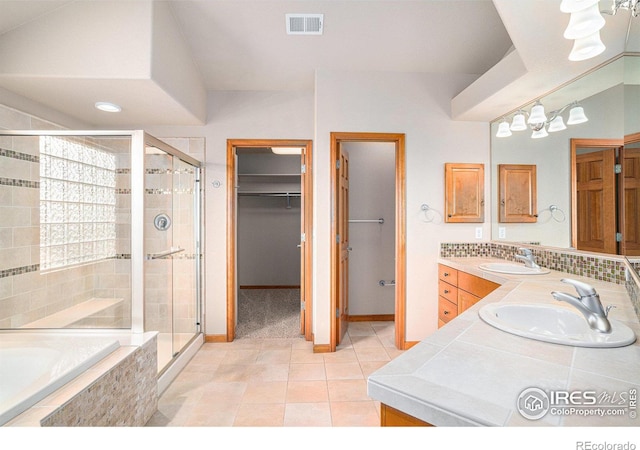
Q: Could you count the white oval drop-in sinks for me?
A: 2